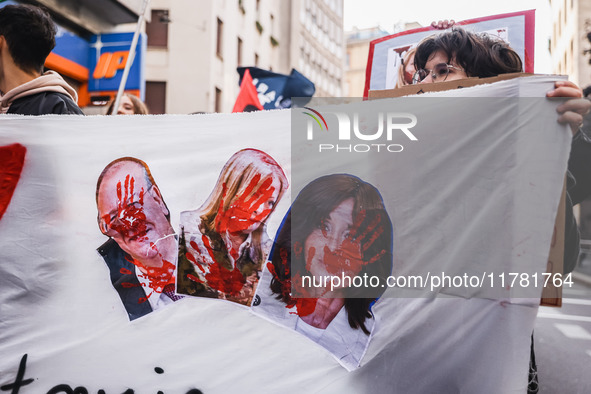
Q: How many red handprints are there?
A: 6